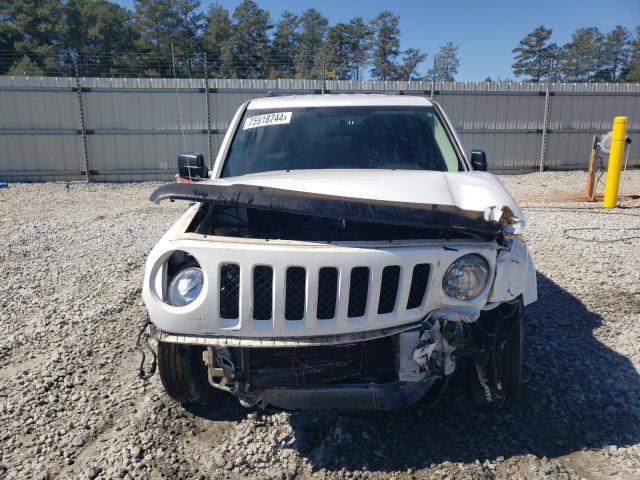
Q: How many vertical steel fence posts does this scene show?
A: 5